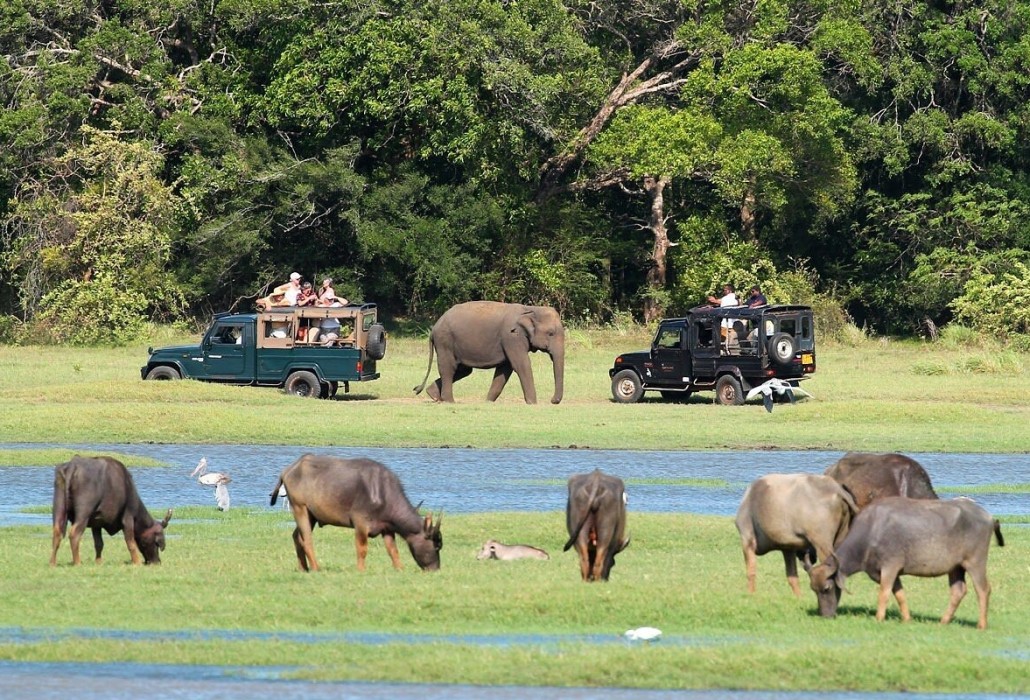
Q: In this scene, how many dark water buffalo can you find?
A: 6